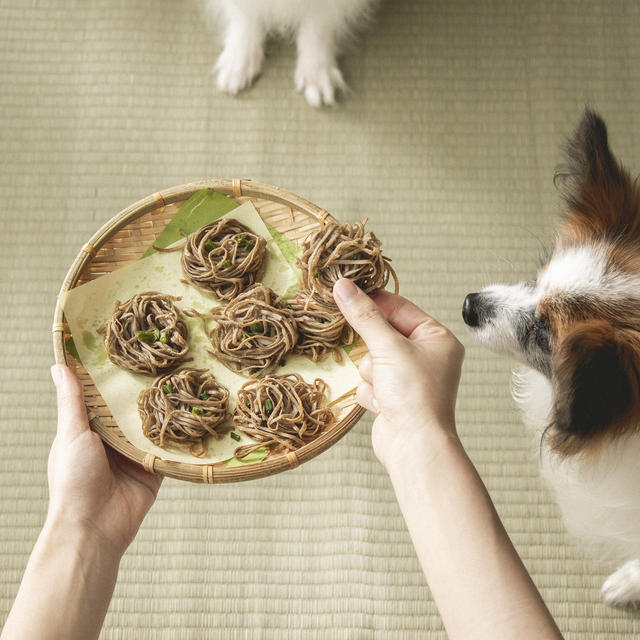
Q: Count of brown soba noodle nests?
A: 7